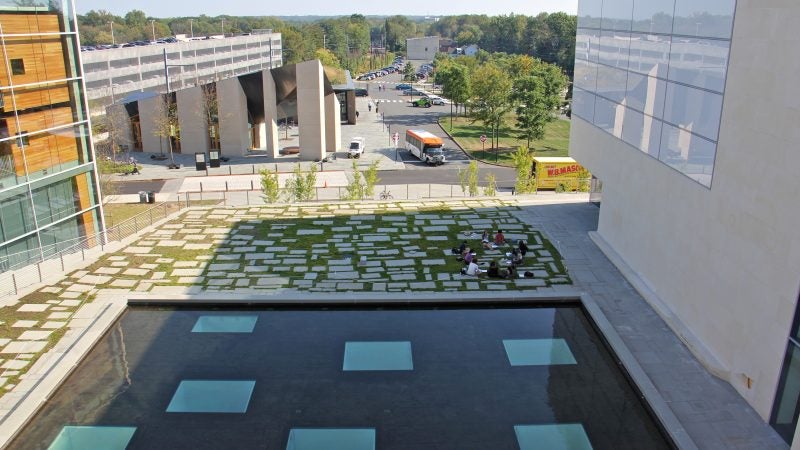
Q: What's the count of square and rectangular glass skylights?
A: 7